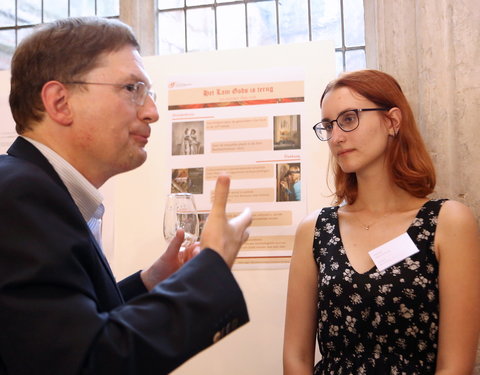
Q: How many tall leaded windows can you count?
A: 2